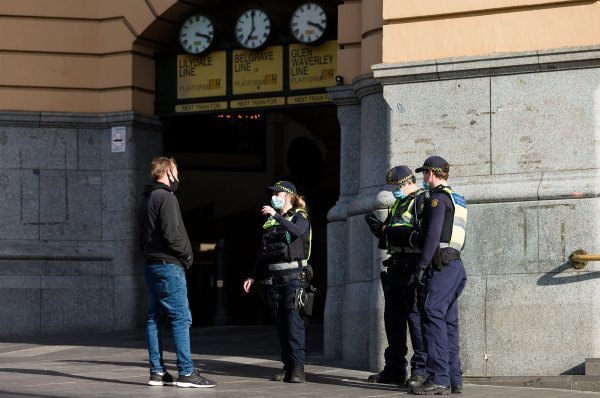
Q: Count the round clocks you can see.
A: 3